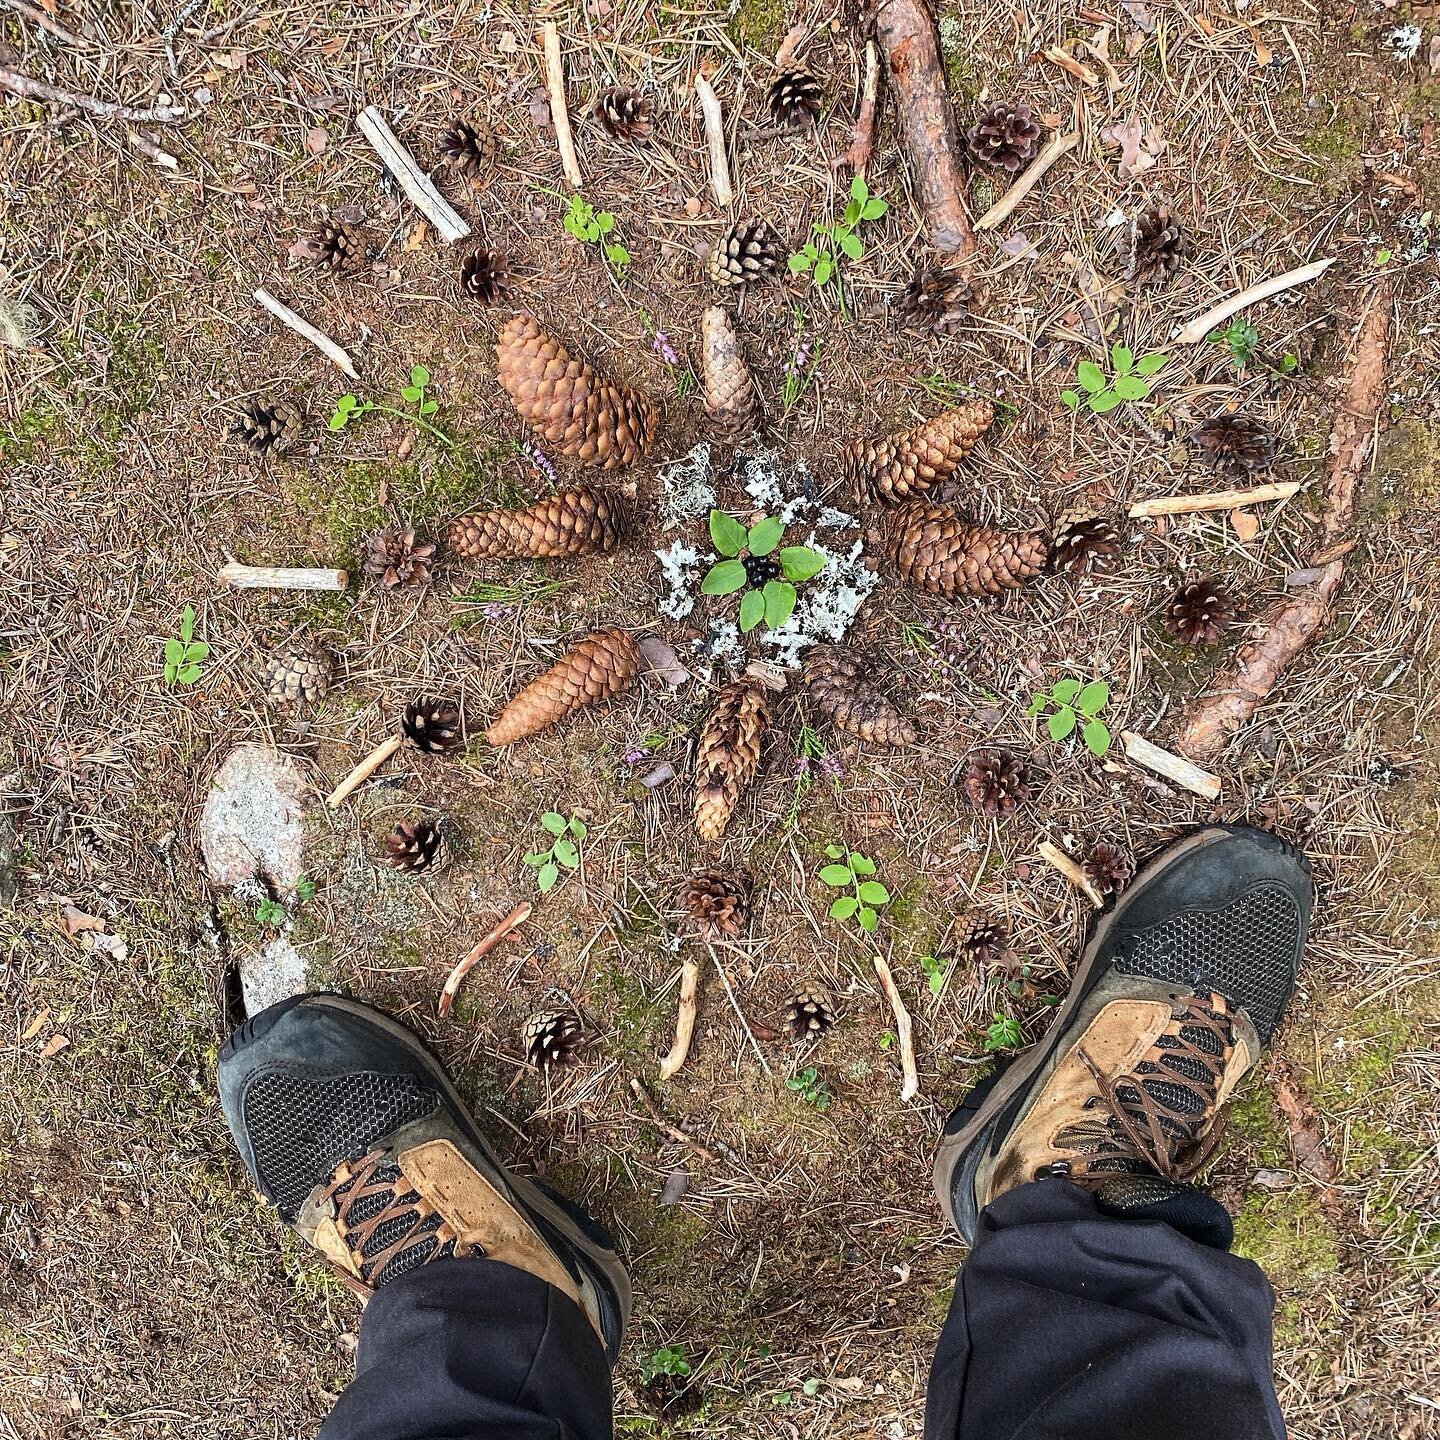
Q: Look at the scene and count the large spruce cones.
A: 8